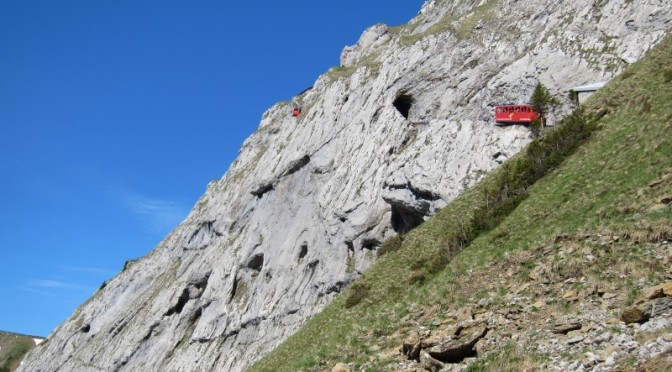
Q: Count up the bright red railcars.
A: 2